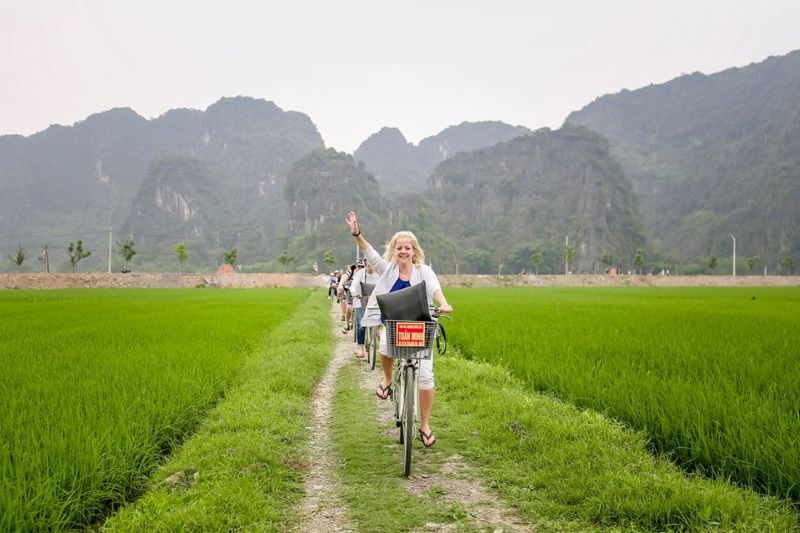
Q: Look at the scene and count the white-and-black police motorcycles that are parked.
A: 0